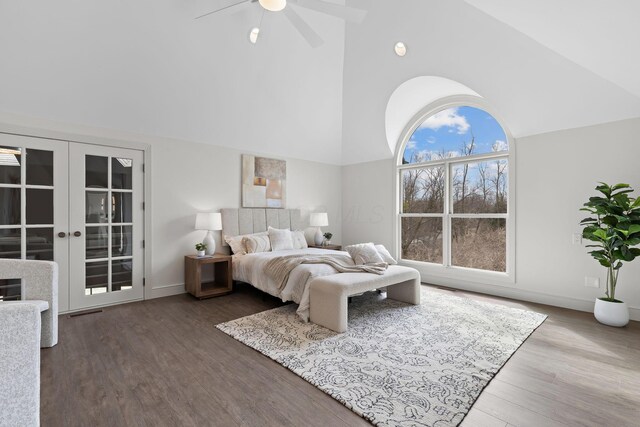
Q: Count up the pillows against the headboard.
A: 4